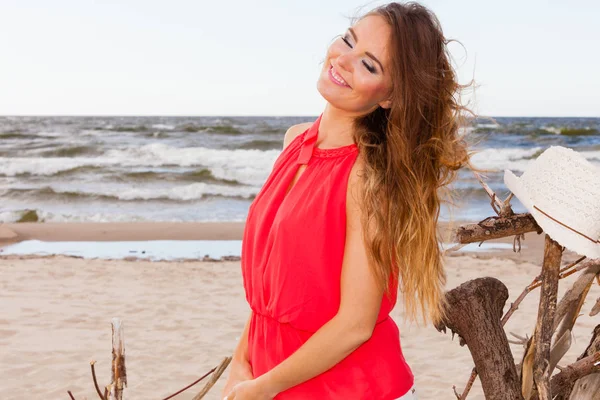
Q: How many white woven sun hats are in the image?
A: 1